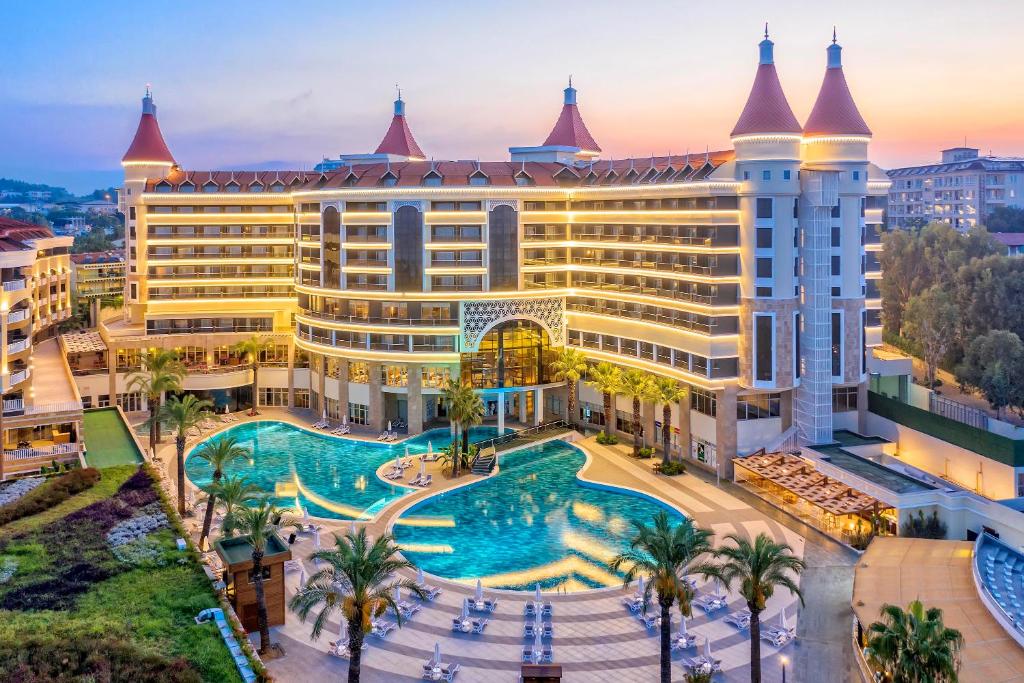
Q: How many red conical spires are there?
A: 5